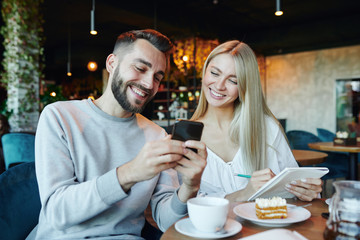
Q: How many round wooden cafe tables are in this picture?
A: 3